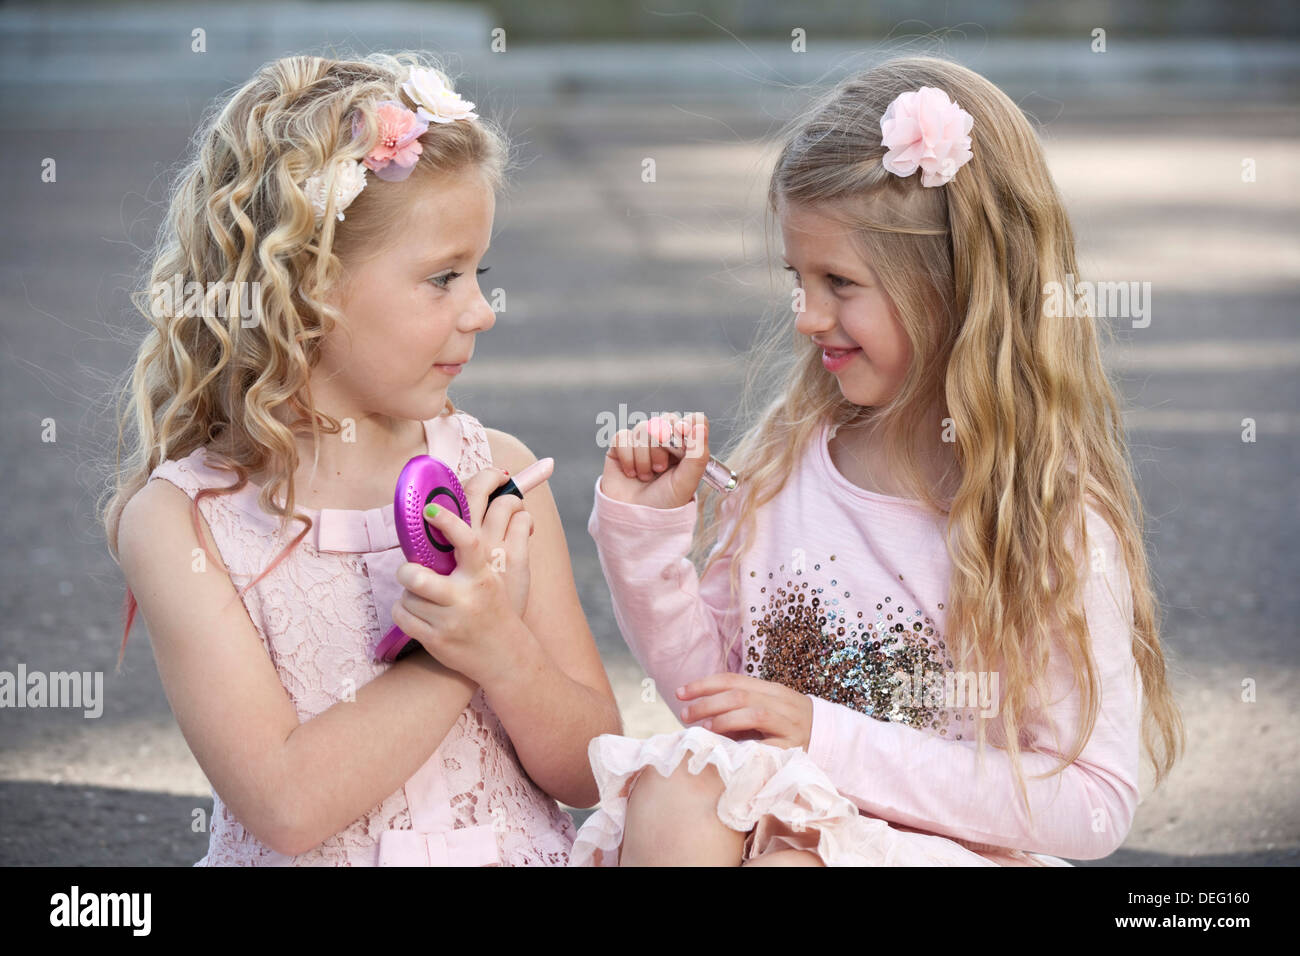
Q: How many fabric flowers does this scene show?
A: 4